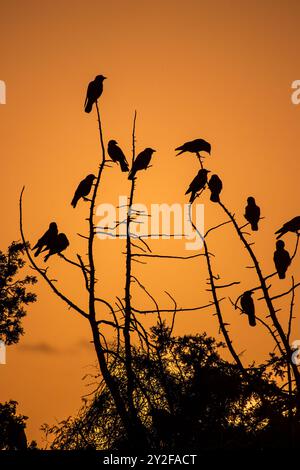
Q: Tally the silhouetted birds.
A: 13